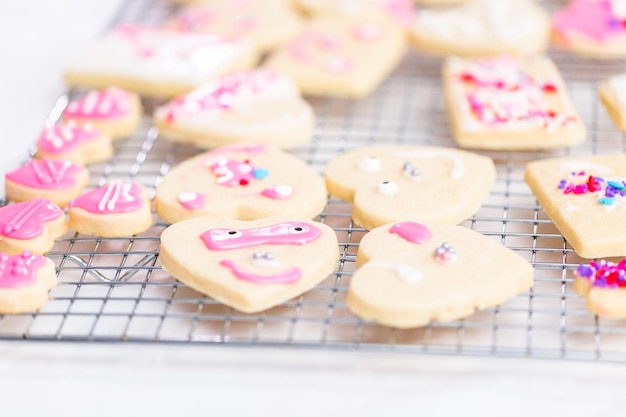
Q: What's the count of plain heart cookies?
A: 0